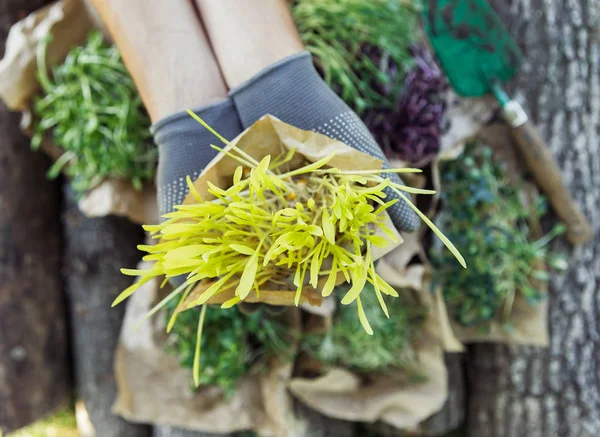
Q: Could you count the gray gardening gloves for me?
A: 2